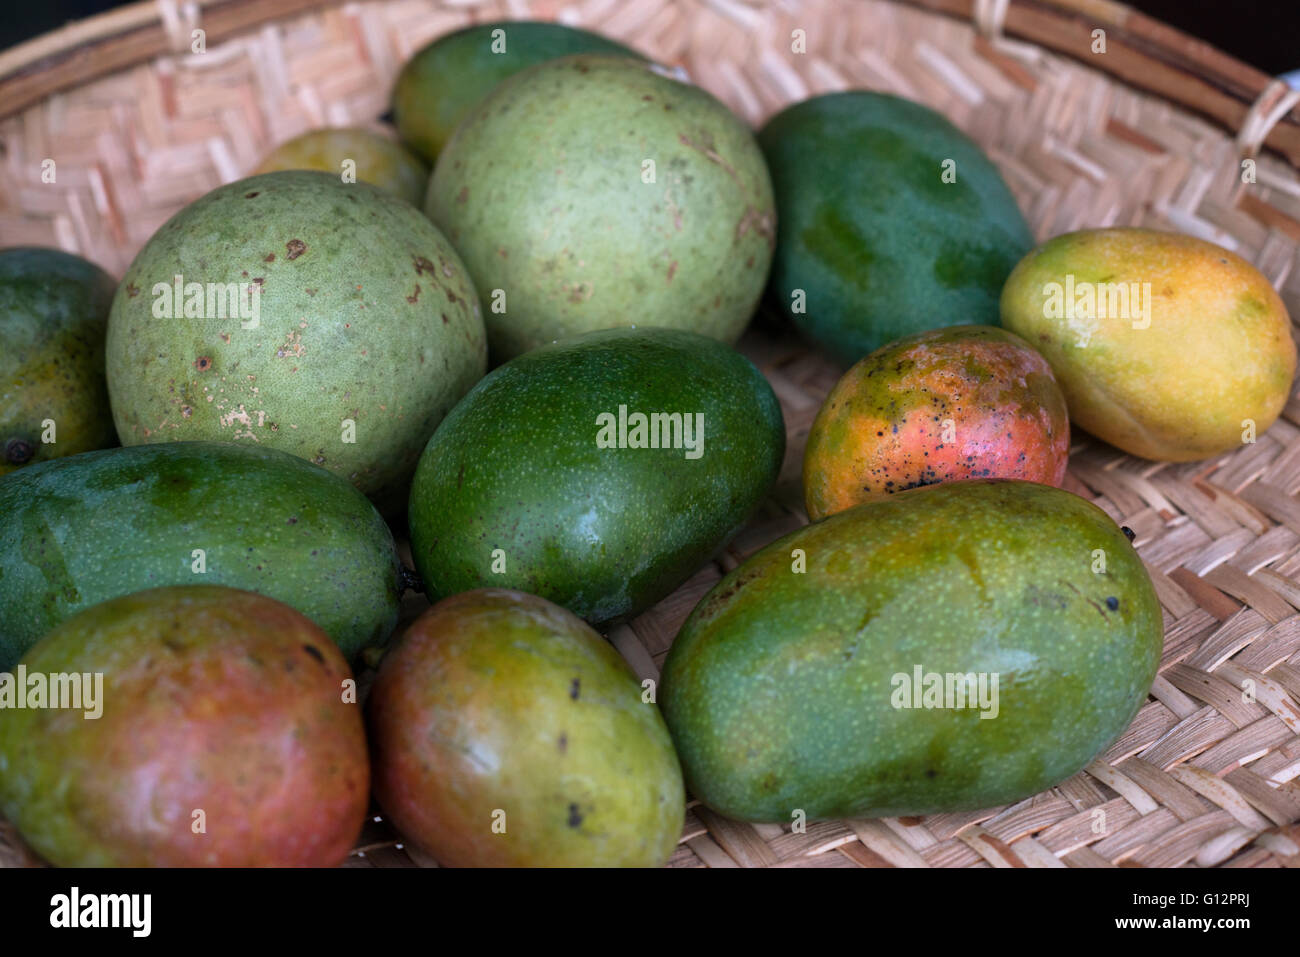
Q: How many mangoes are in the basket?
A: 11